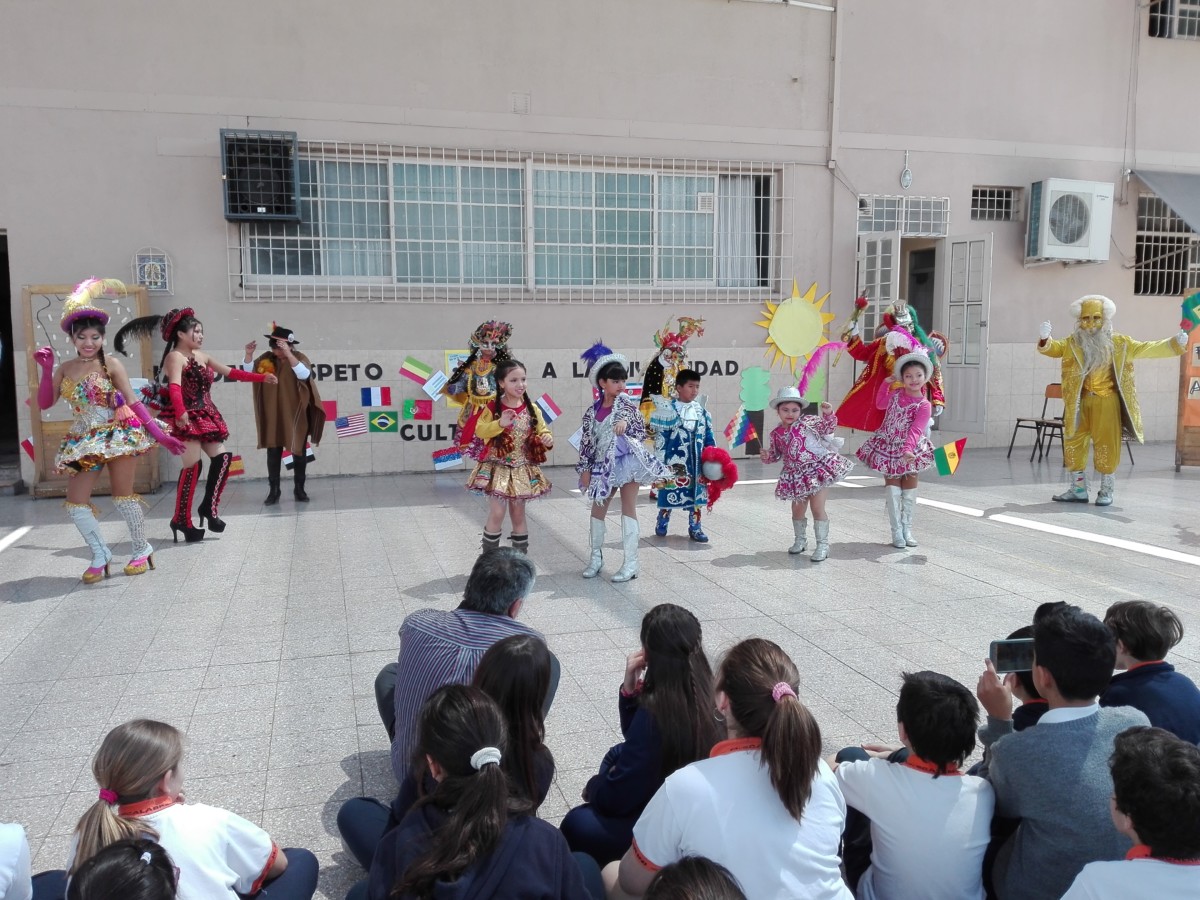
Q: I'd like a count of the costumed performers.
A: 12